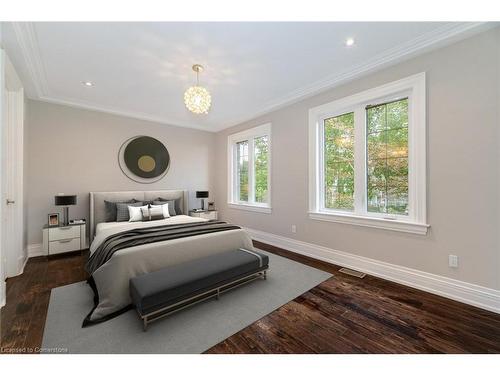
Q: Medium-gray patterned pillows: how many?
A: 2